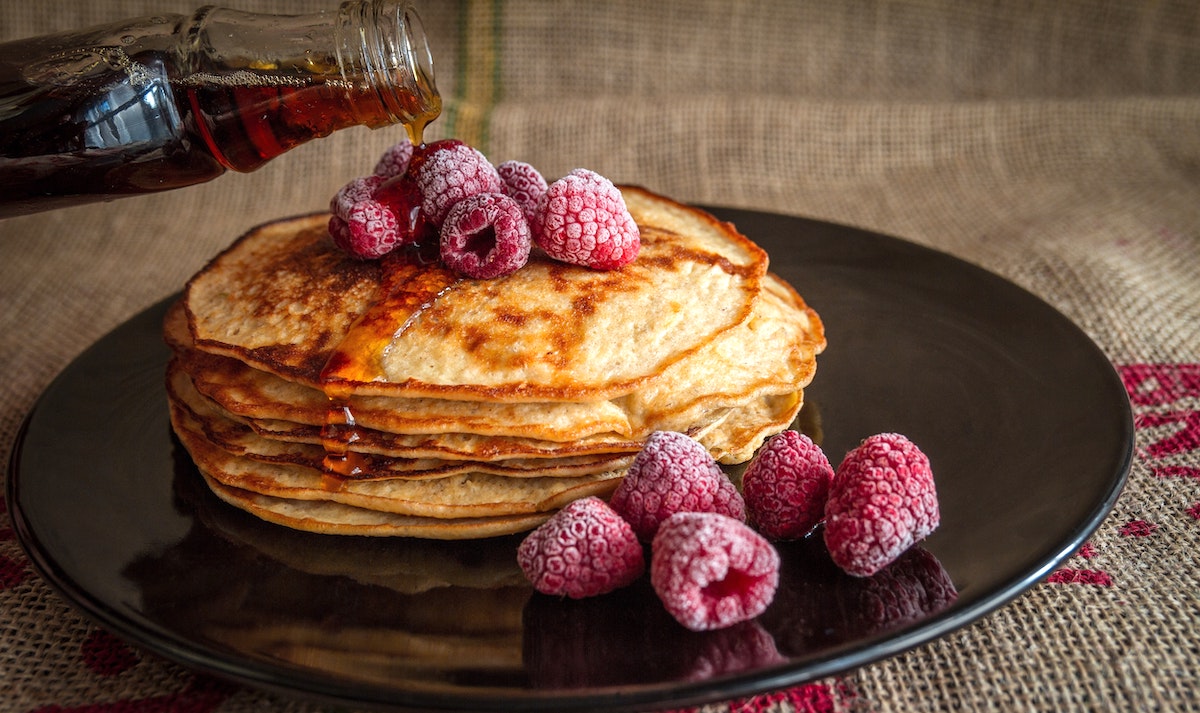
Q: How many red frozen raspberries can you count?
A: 11